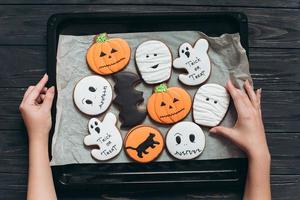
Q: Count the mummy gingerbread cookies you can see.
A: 2